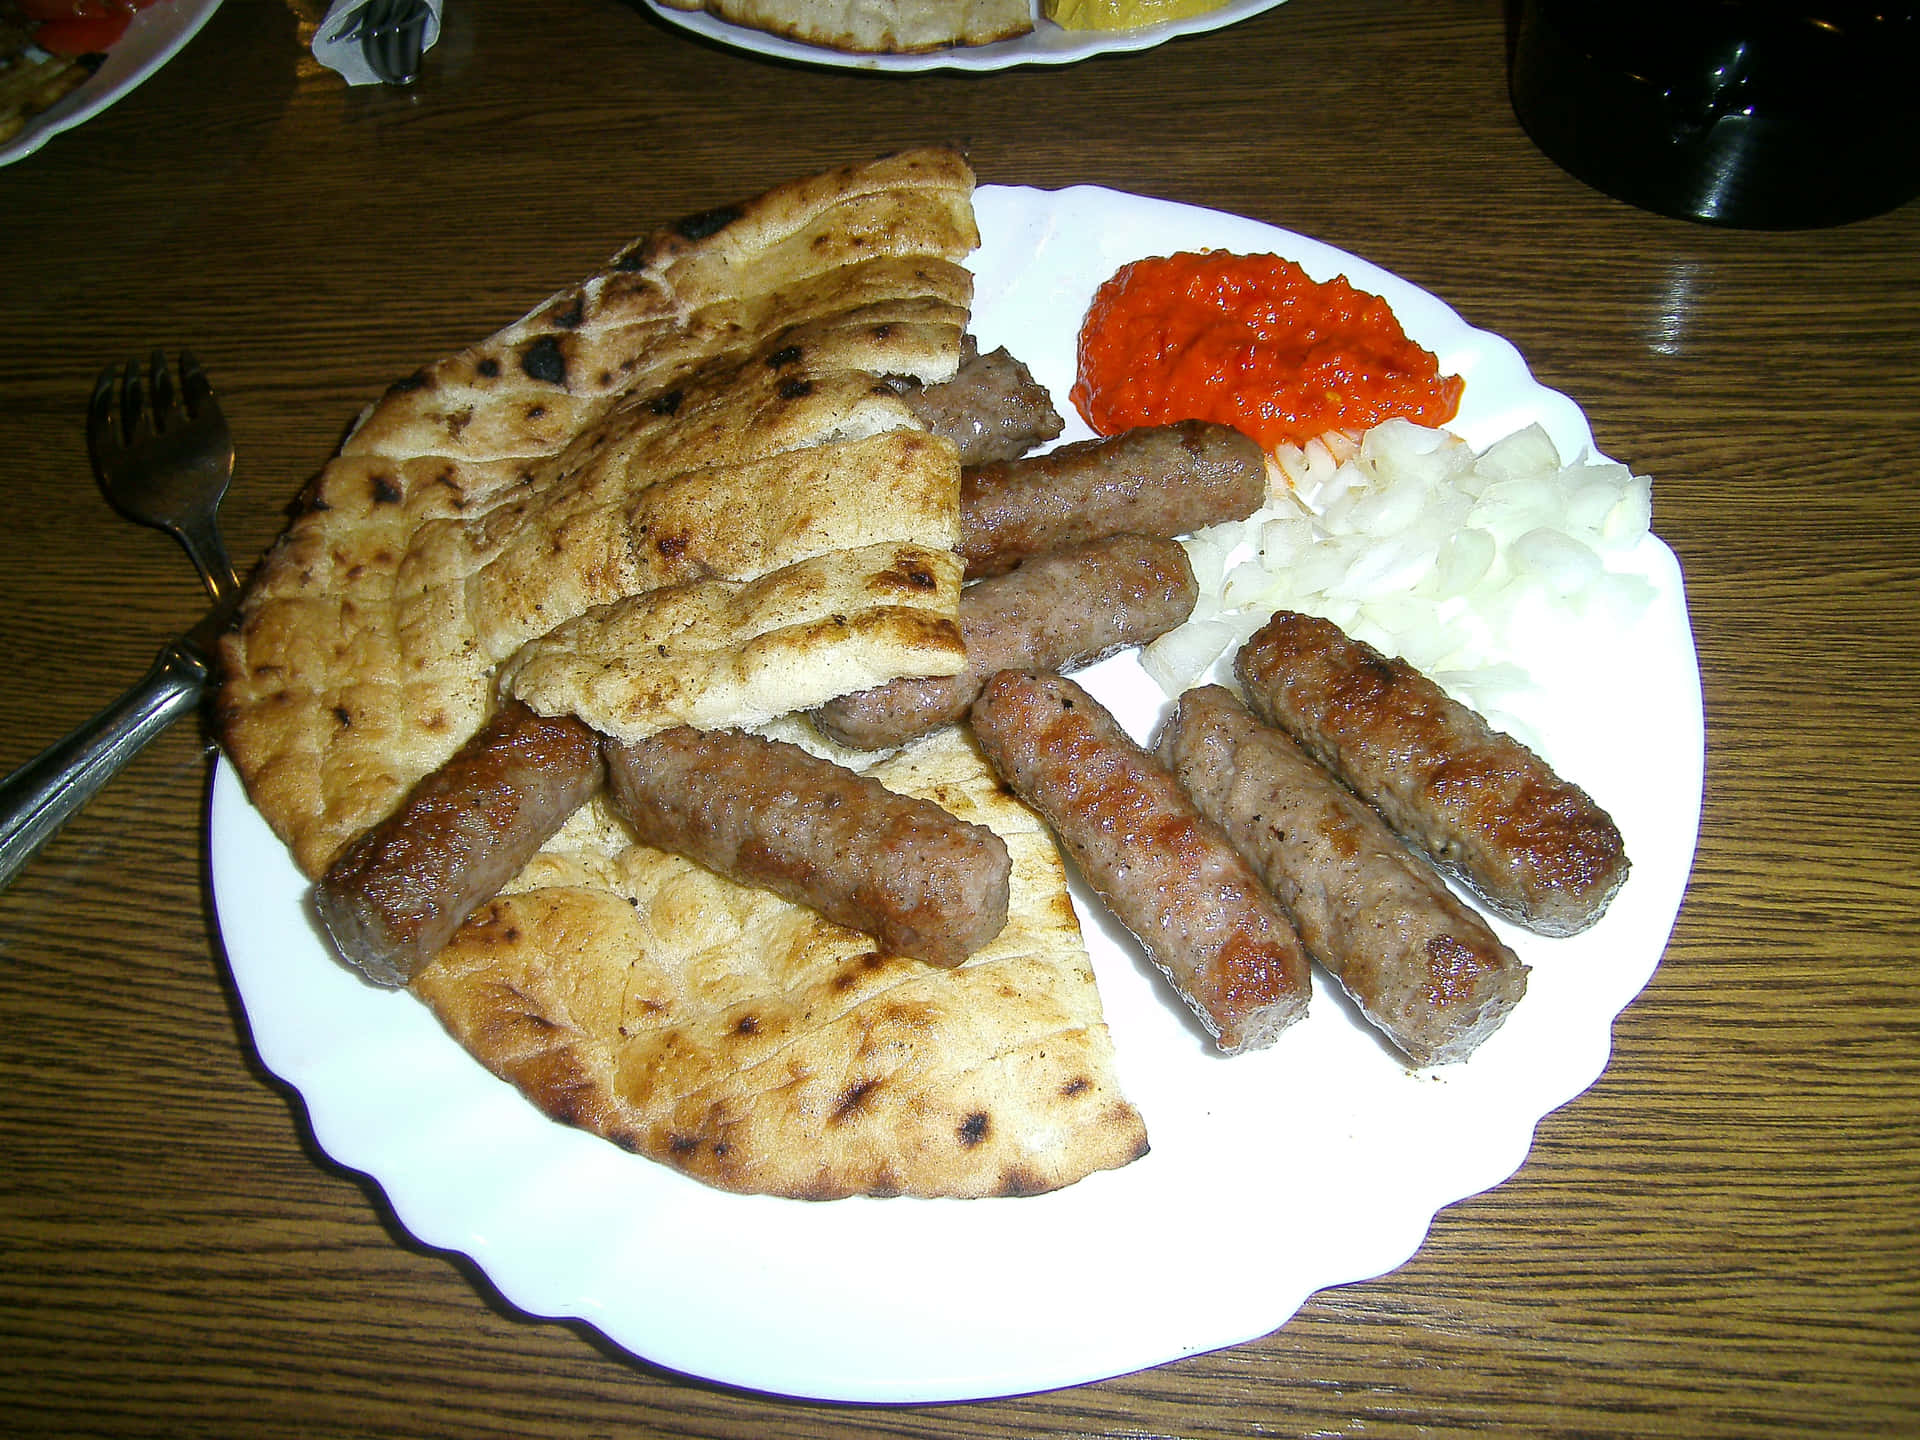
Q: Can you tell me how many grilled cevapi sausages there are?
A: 8